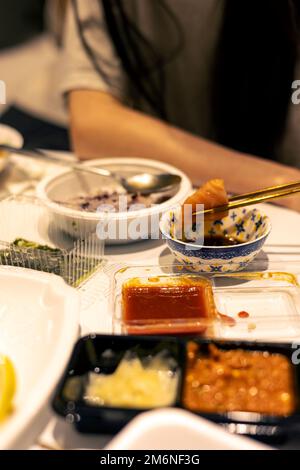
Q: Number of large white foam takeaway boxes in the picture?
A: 2